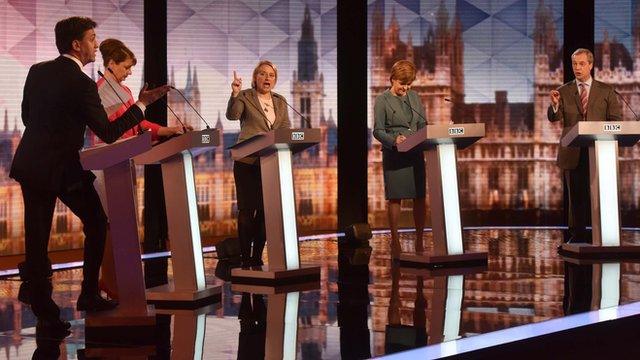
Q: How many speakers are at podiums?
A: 5